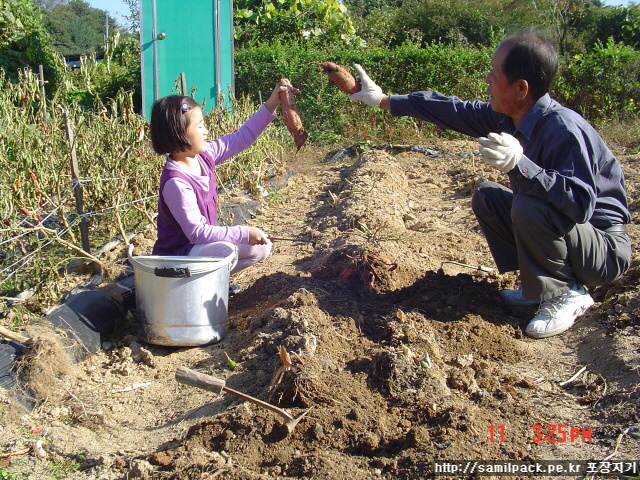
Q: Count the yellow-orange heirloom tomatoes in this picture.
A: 0